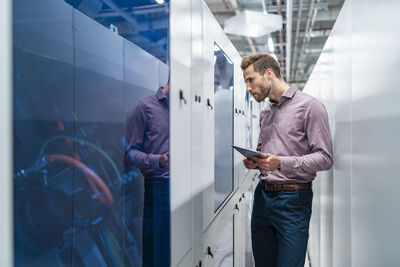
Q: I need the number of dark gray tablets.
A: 1